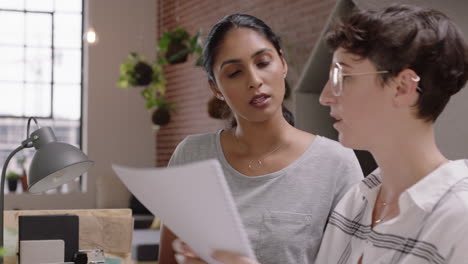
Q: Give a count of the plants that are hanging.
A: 3